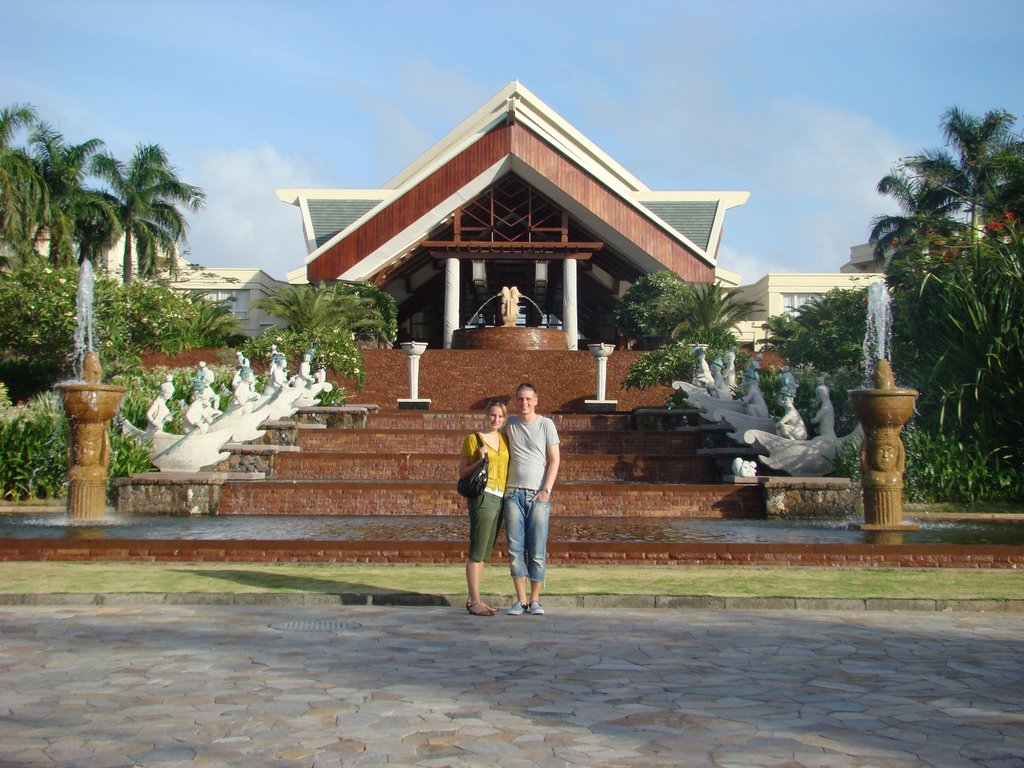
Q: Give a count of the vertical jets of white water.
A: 2